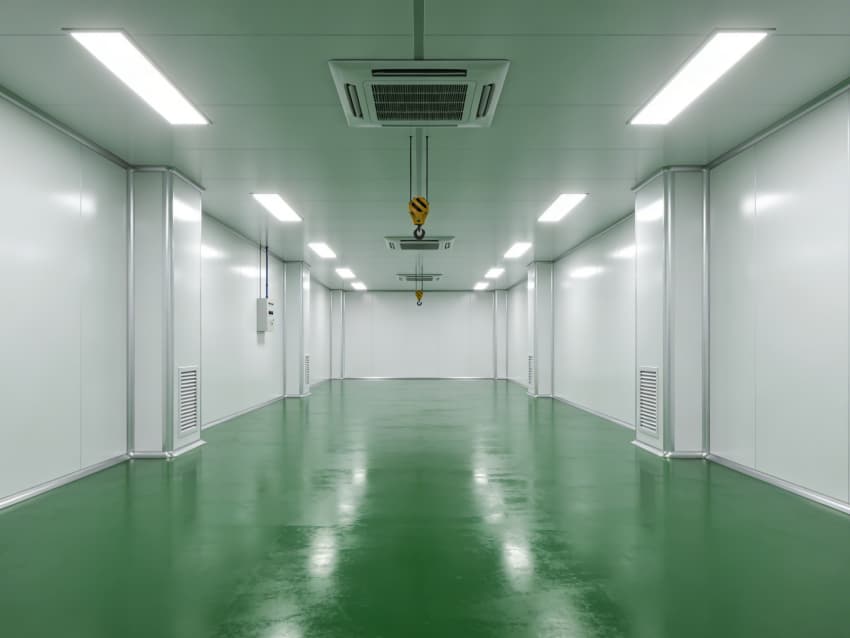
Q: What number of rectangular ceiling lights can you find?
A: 10